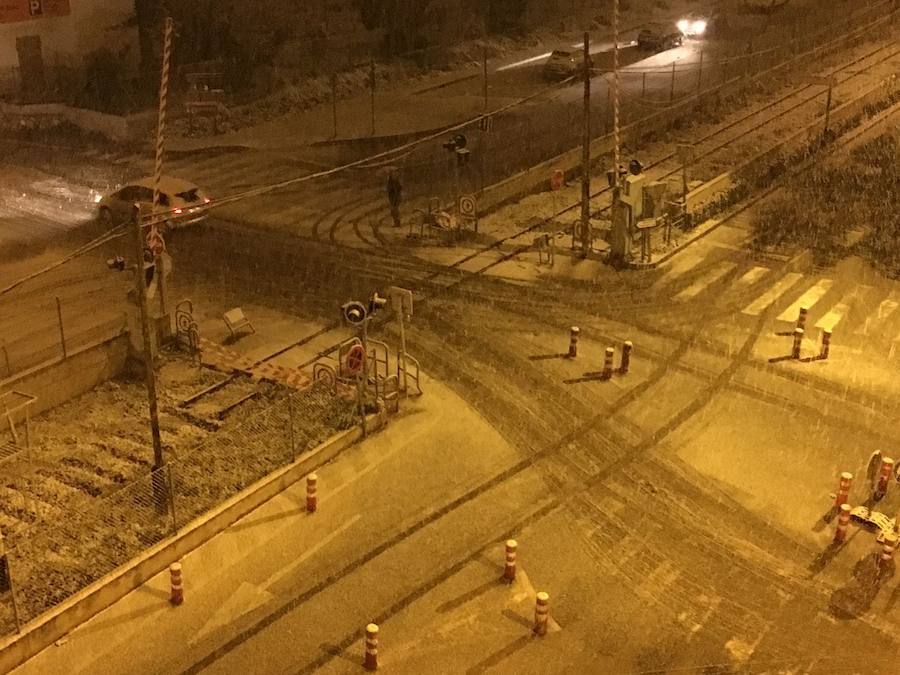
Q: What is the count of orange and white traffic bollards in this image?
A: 15